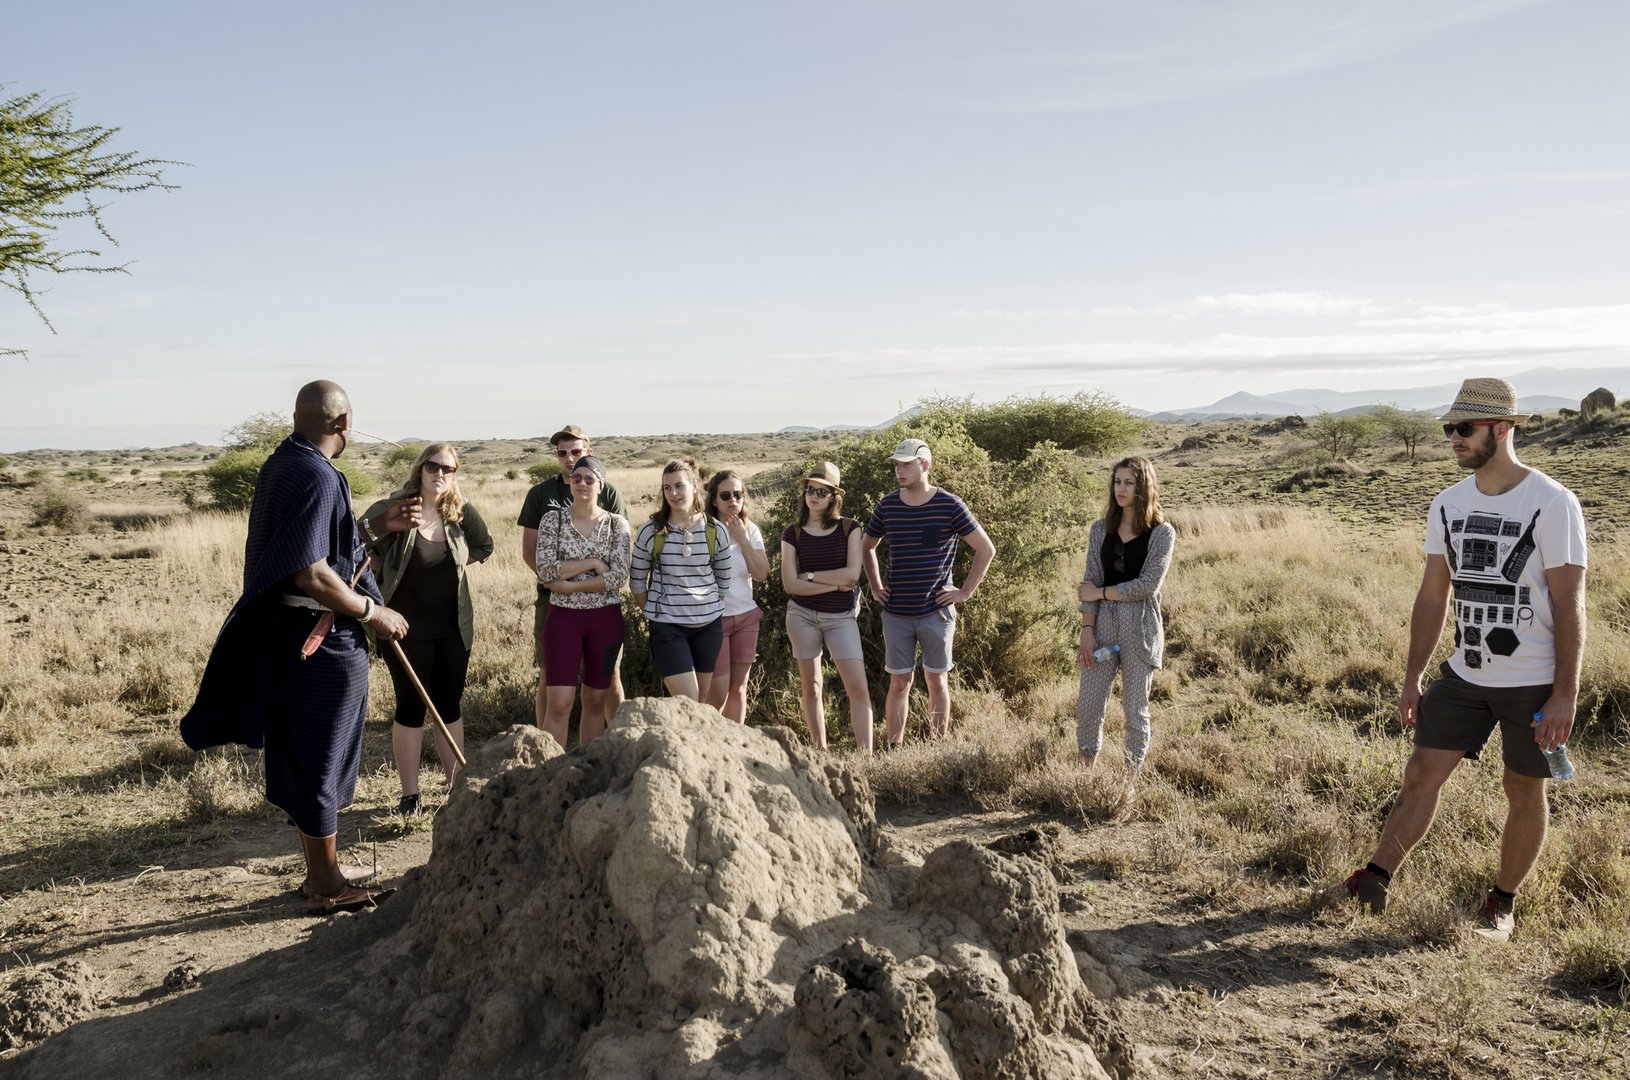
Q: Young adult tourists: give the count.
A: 9